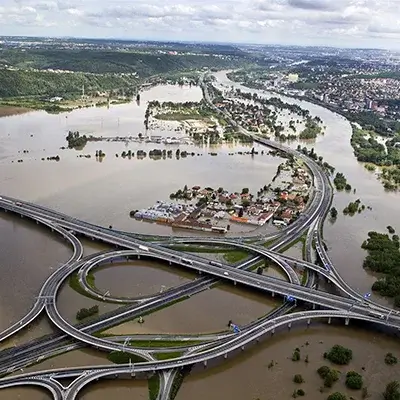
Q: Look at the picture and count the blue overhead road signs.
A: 3